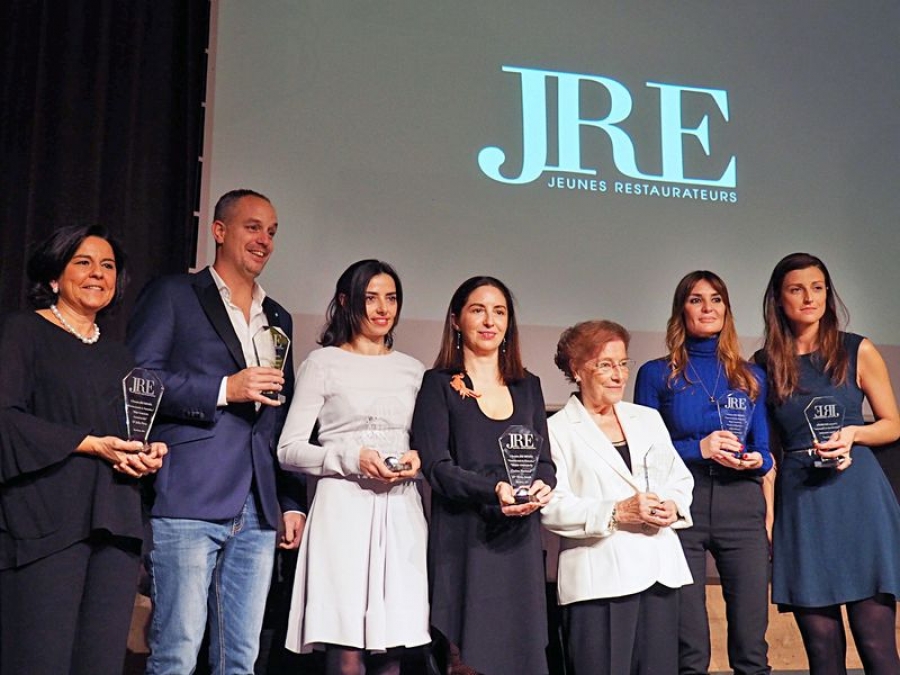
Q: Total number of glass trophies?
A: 7